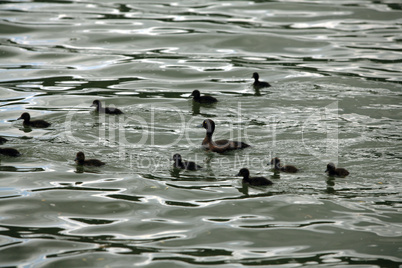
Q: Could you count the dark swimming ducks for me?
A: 12